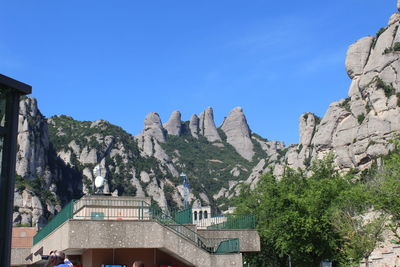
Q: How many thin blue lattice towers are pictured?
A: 1